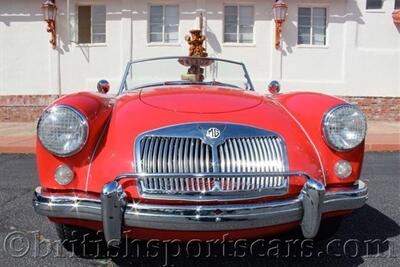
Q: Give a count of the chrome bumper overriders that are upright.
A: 2